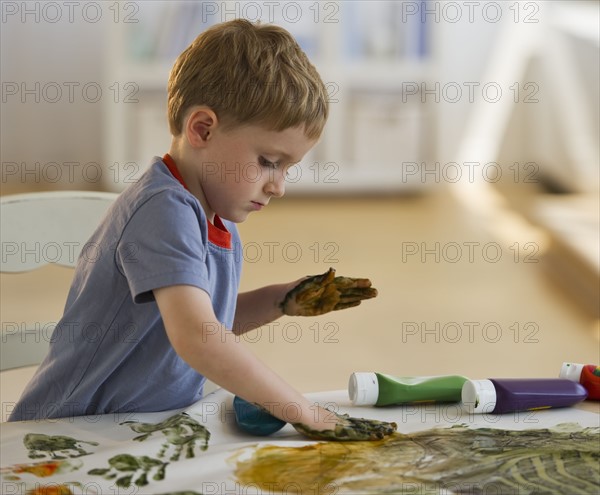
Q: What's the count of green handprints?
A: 3